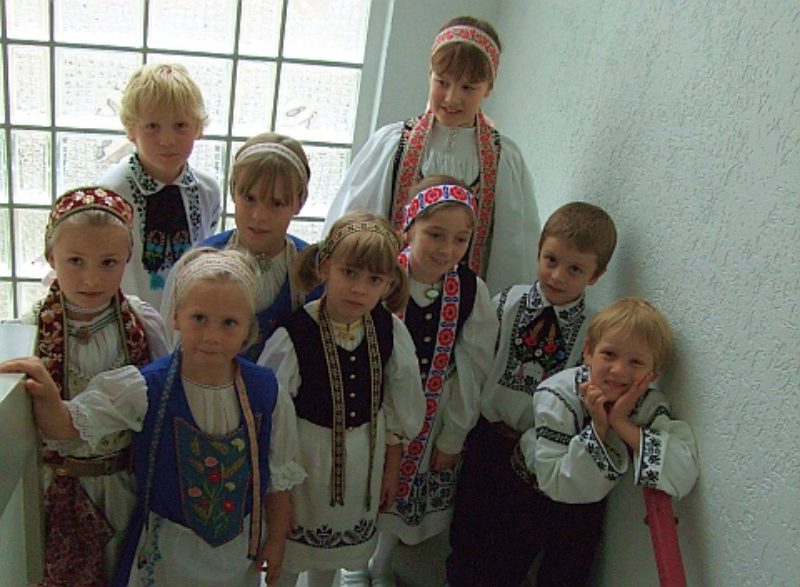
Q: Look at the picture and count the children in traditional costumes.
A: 9